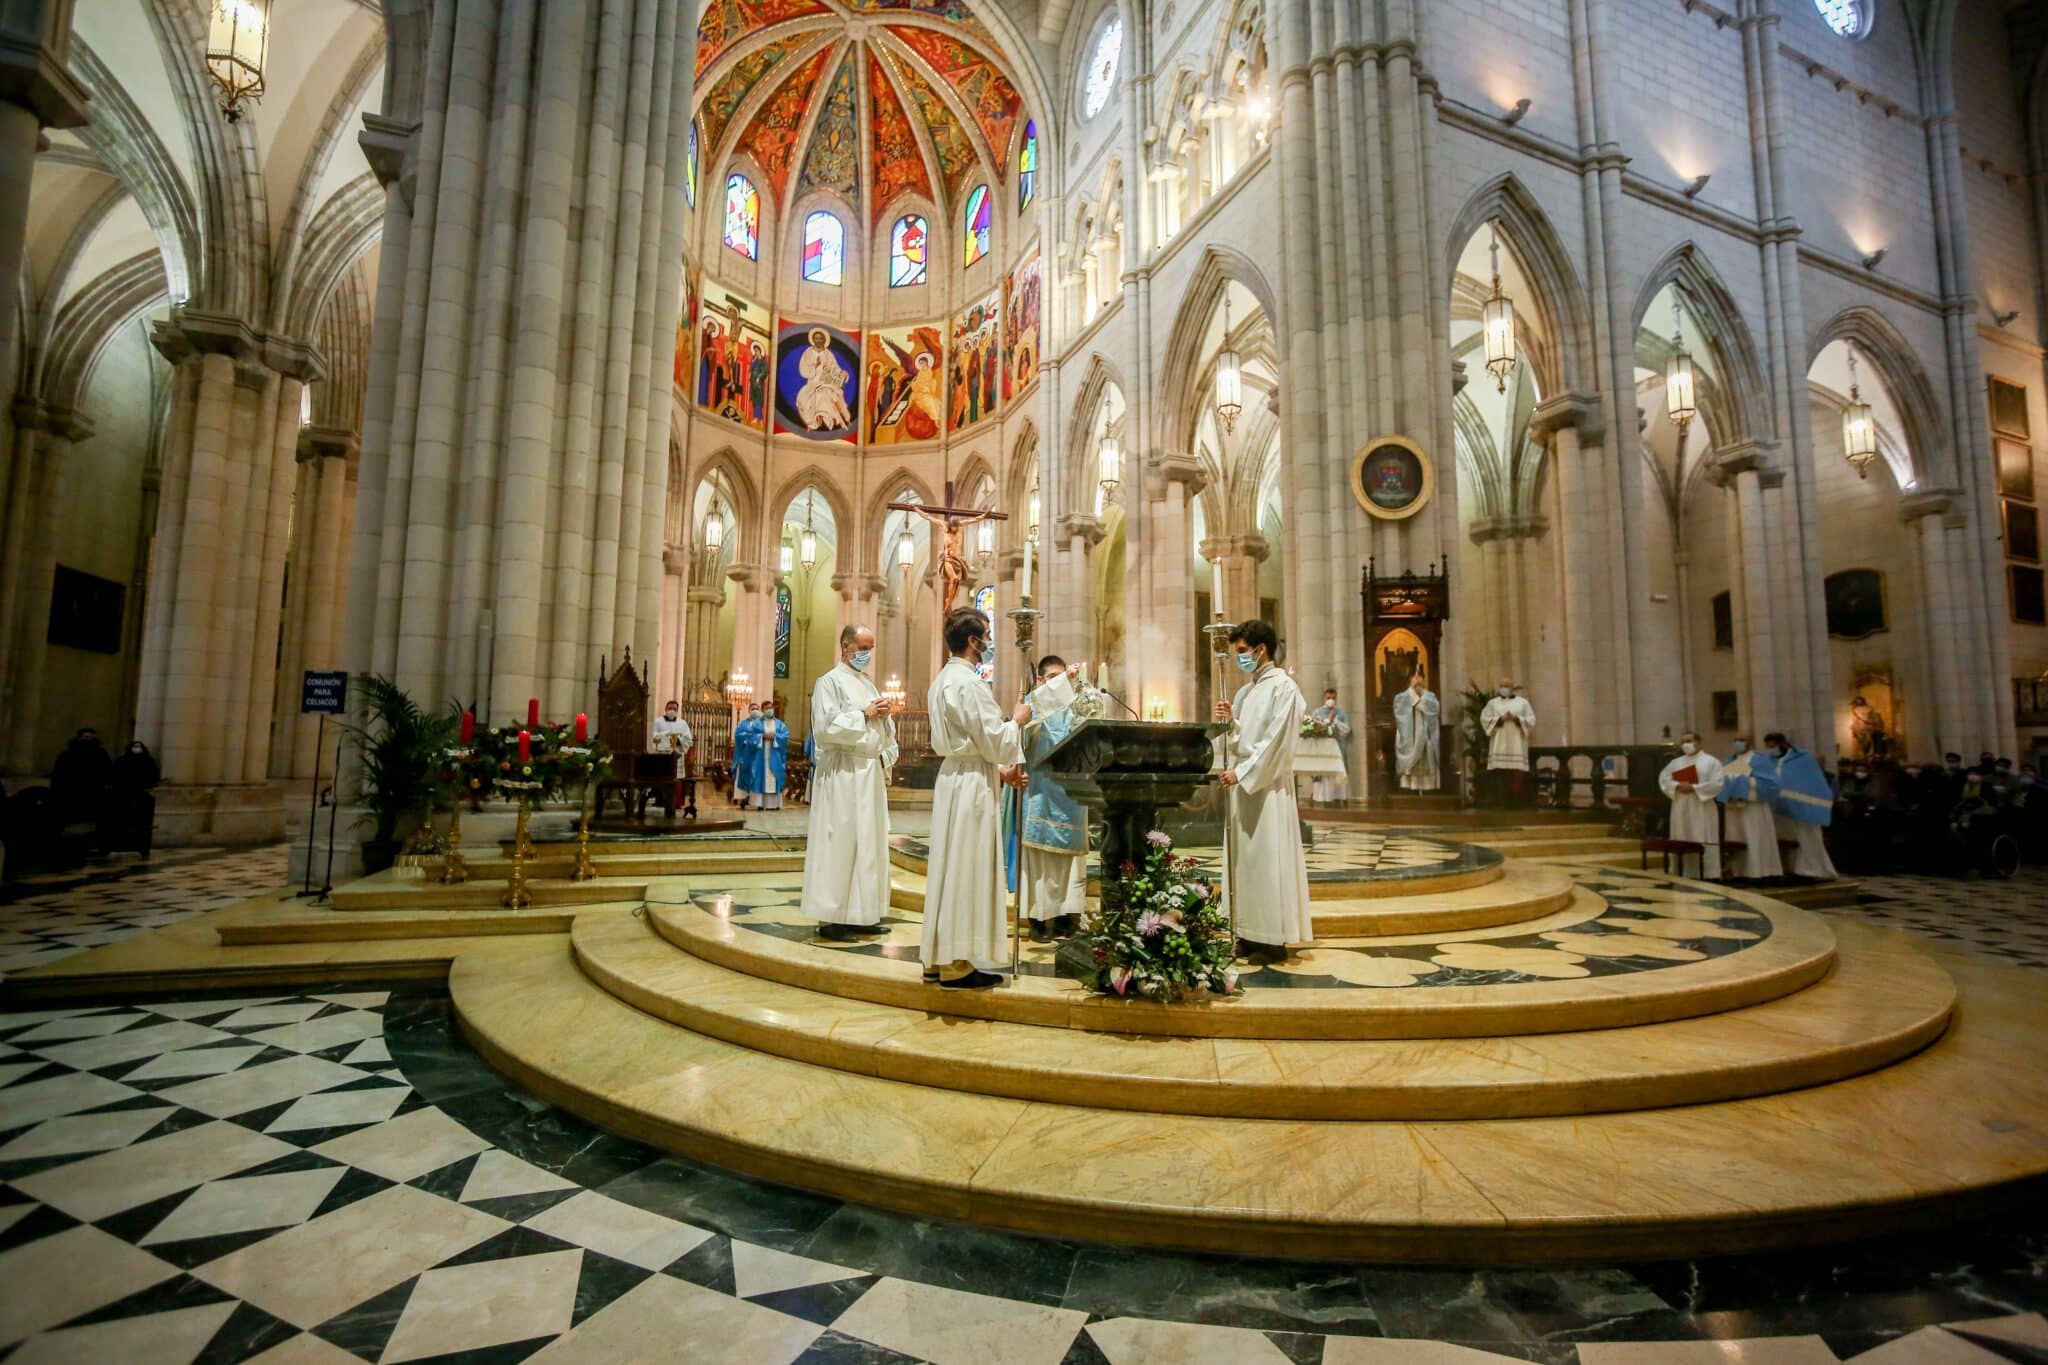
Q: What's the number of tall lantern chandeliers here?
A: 11